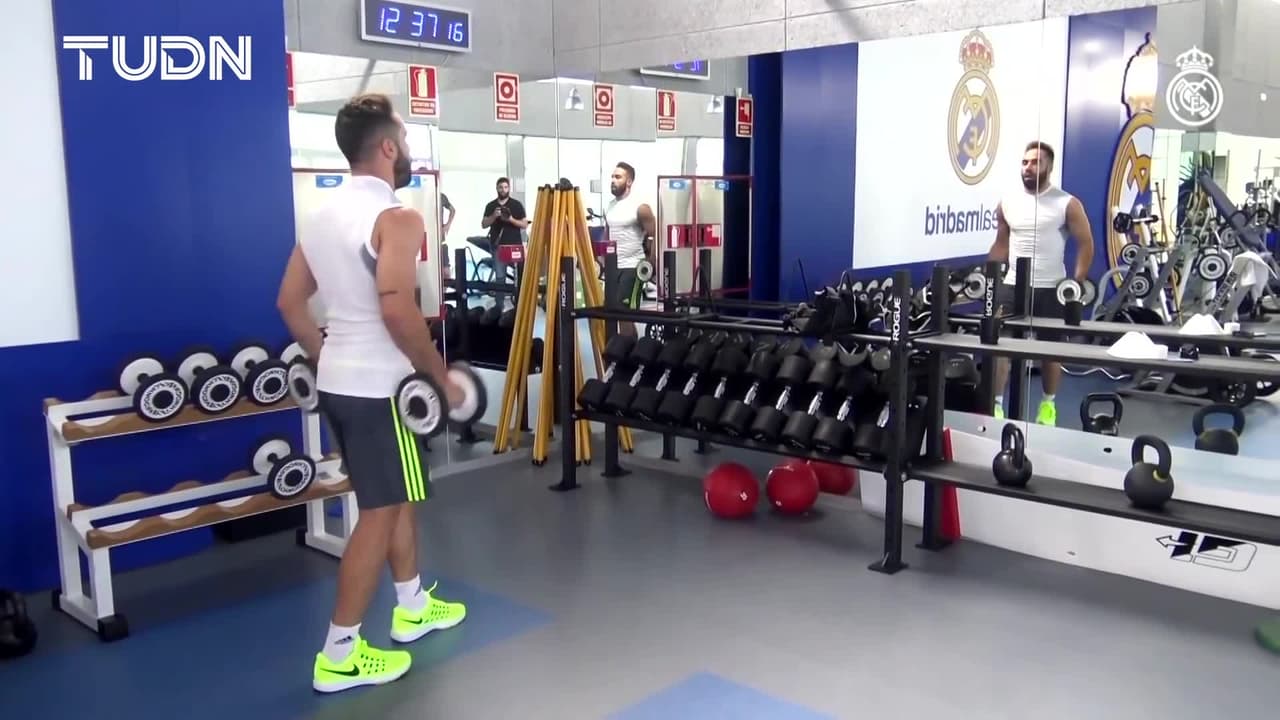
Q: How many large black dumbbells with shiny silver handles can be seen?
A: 10